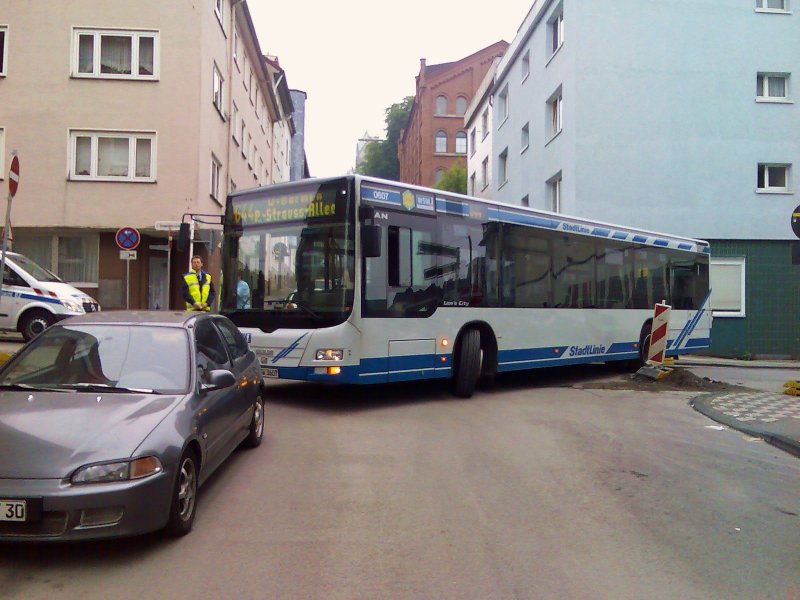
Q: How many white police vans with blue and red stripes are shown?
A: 1